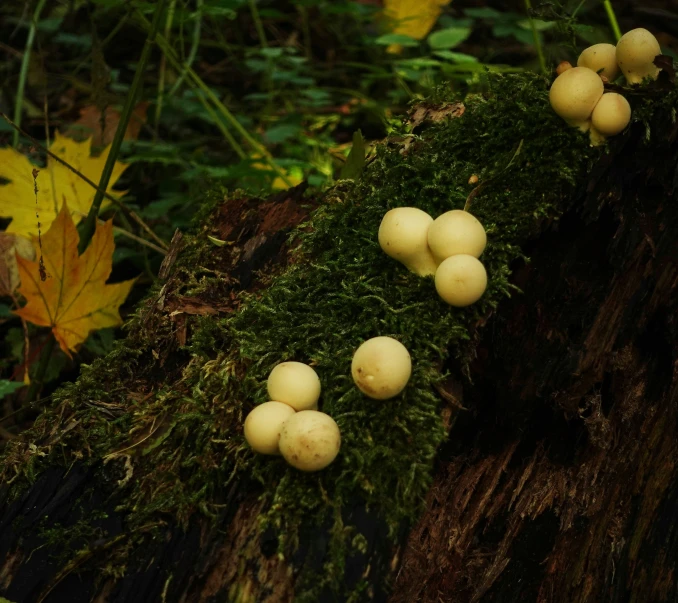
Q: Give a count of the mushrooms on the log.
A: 11